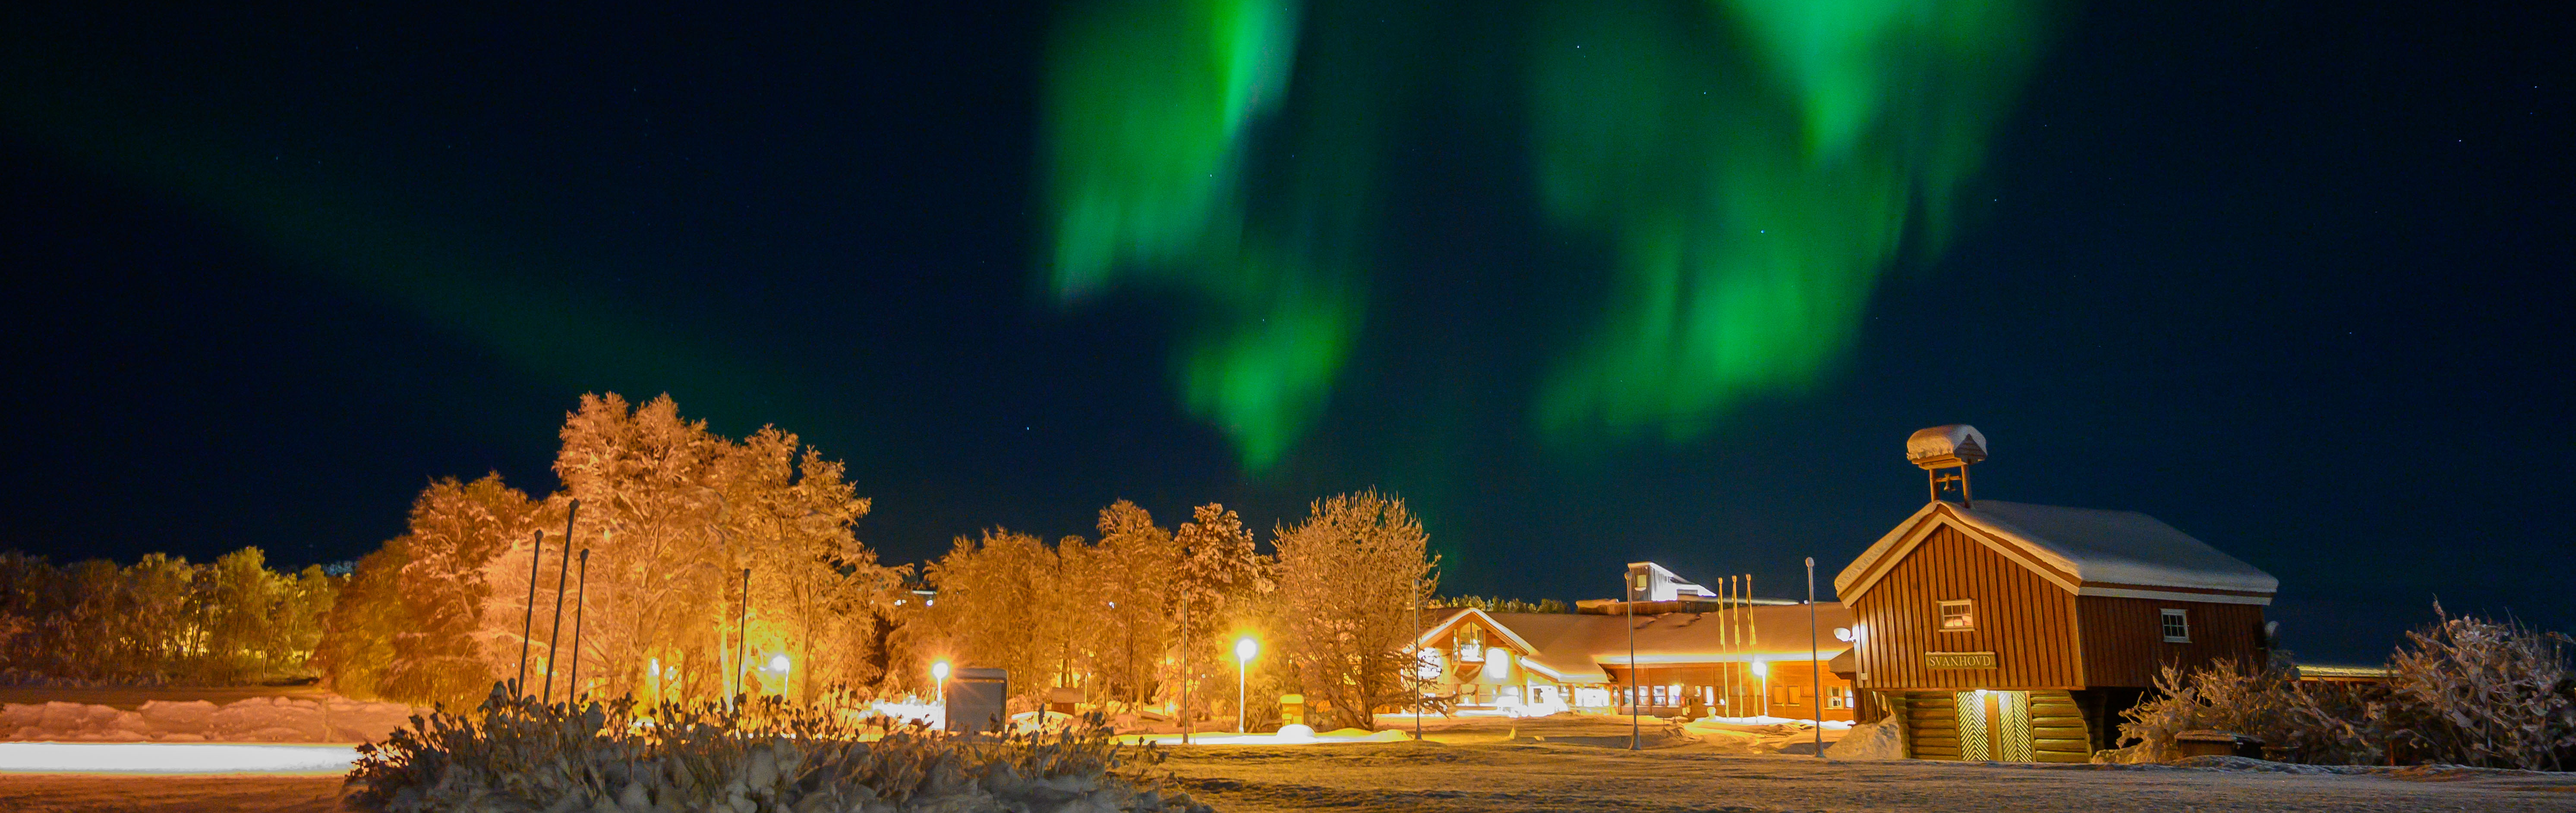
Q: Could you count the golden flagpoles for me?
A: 3